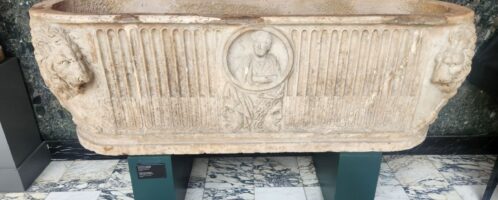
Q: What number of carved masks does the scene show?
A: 2